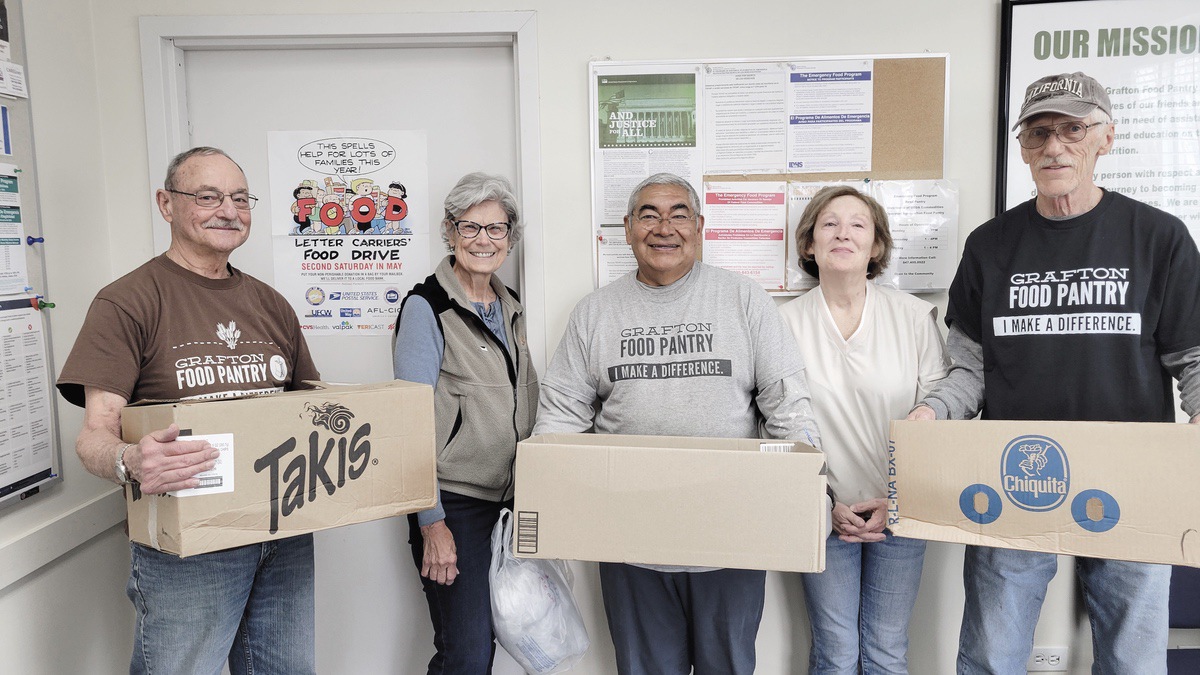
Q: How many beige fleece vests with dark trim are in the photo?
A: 1